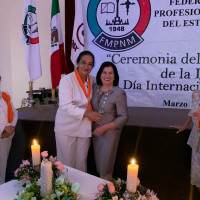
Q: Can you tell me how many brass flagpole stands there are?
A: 2